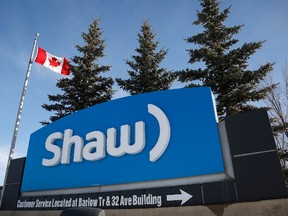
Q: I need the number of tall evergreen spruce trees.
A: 3